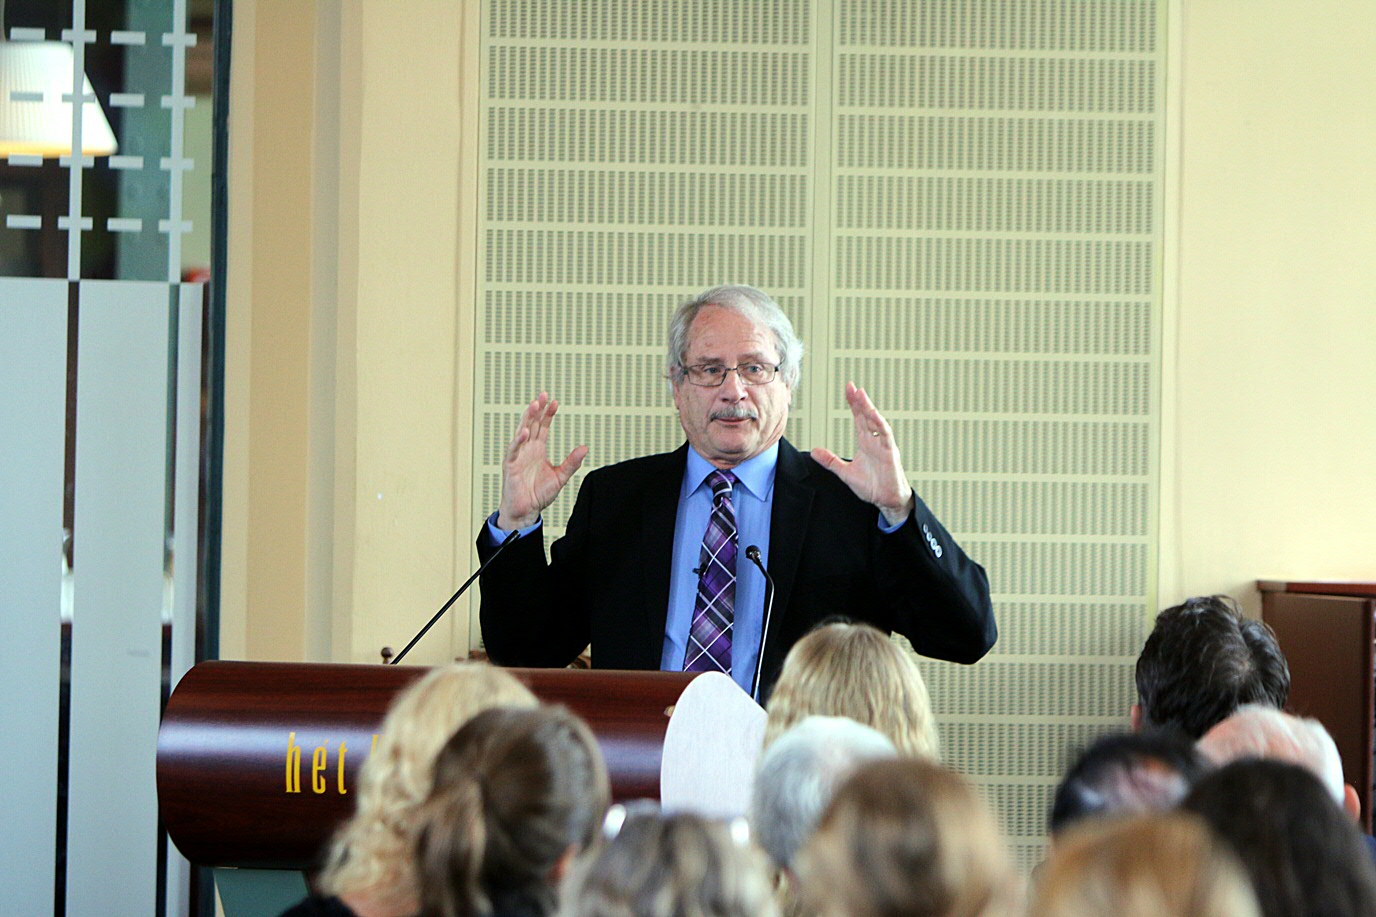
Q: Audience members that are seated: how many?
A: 11